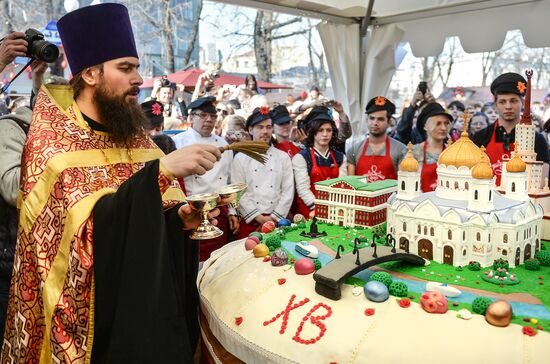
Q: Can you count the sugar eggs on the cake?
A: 11